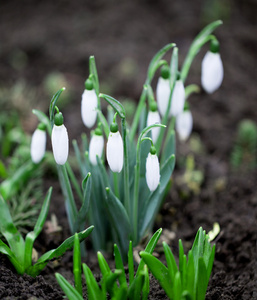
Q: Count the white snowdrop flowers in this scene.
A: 11